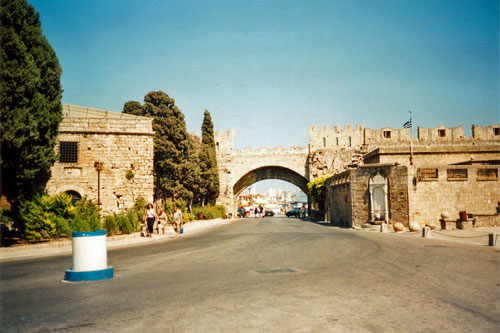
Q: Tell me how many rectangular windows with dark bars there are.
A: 1